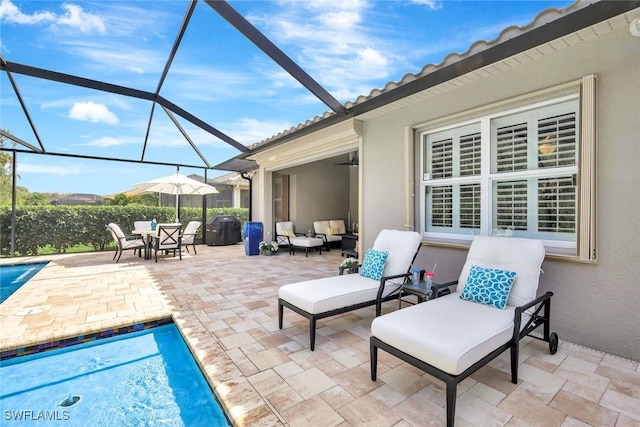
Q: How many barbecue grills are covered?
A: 1